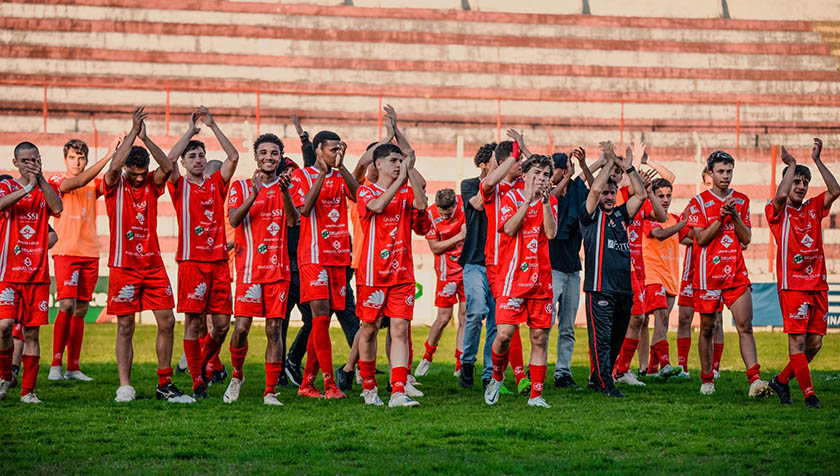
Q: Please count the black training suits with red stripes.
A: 1